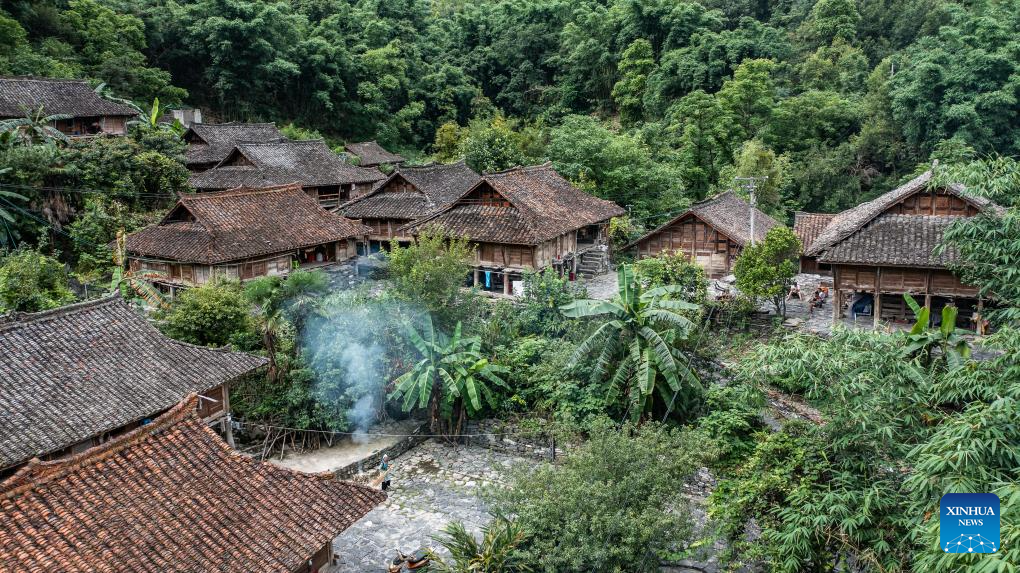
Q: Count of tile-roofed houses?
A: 12